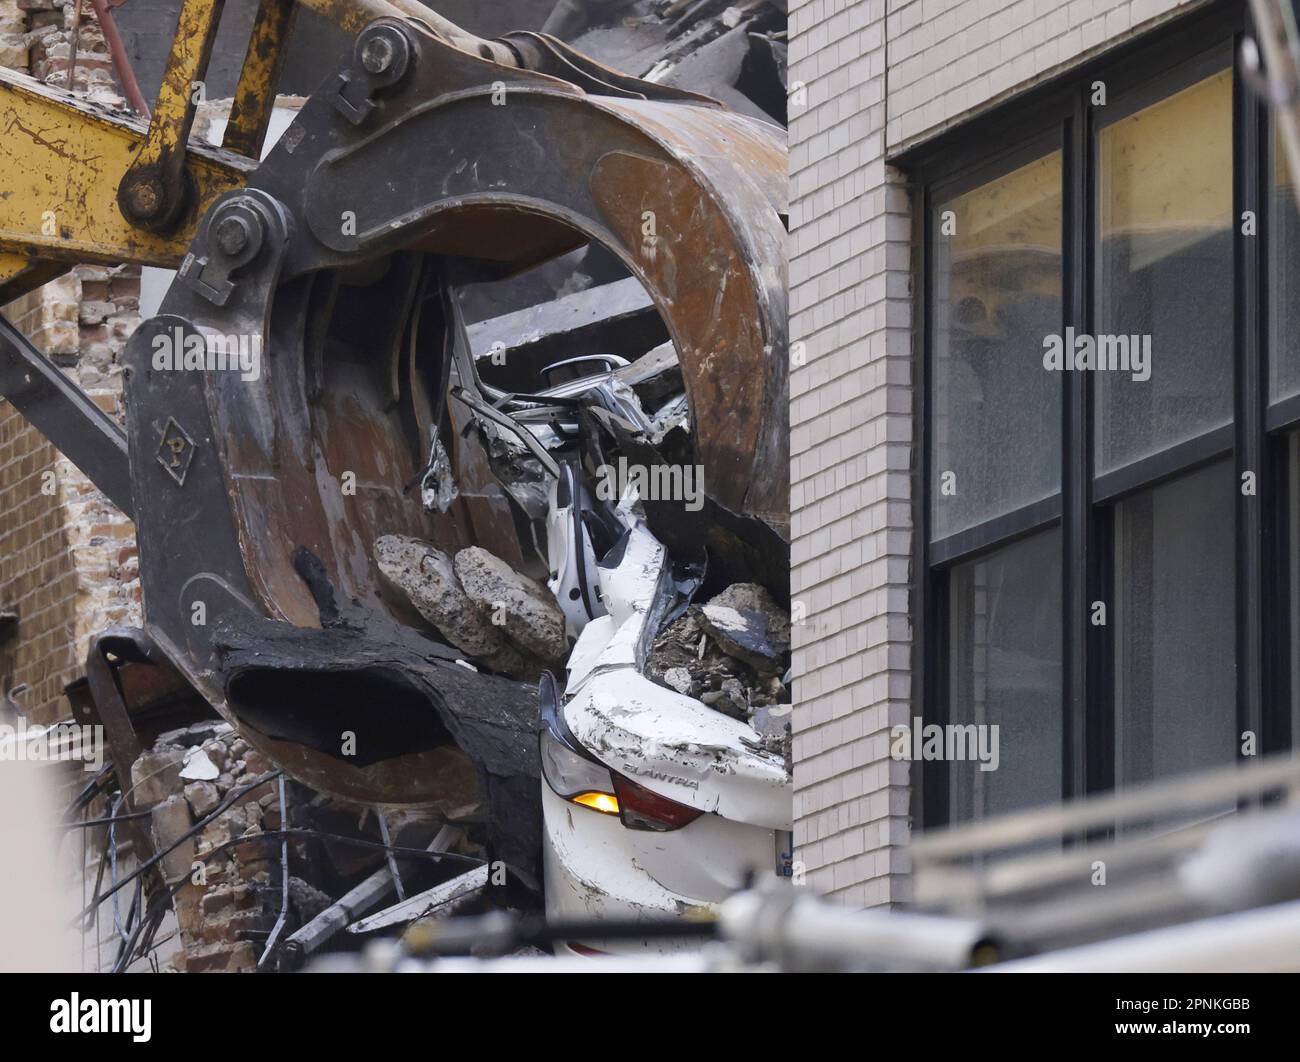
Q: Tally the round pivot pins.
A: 3